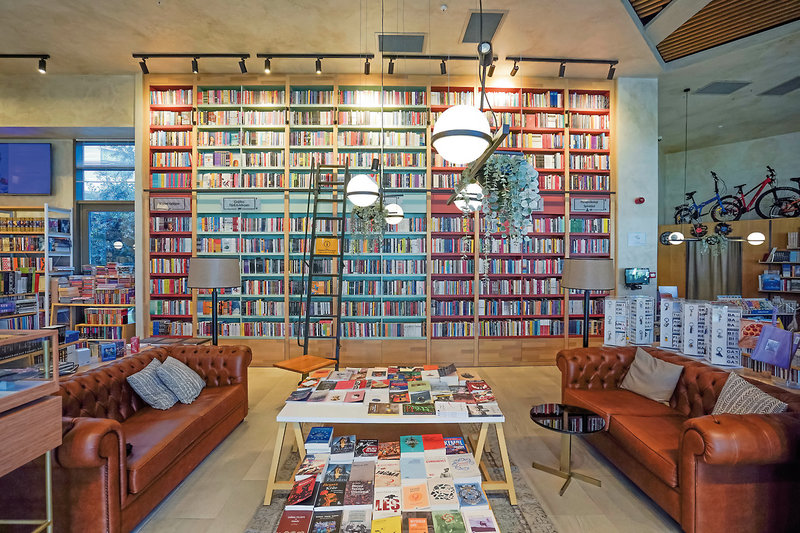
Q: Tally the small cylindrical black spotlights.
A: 13